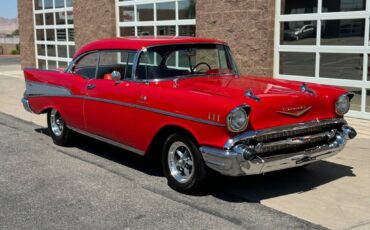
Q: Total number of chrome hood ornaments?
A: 2